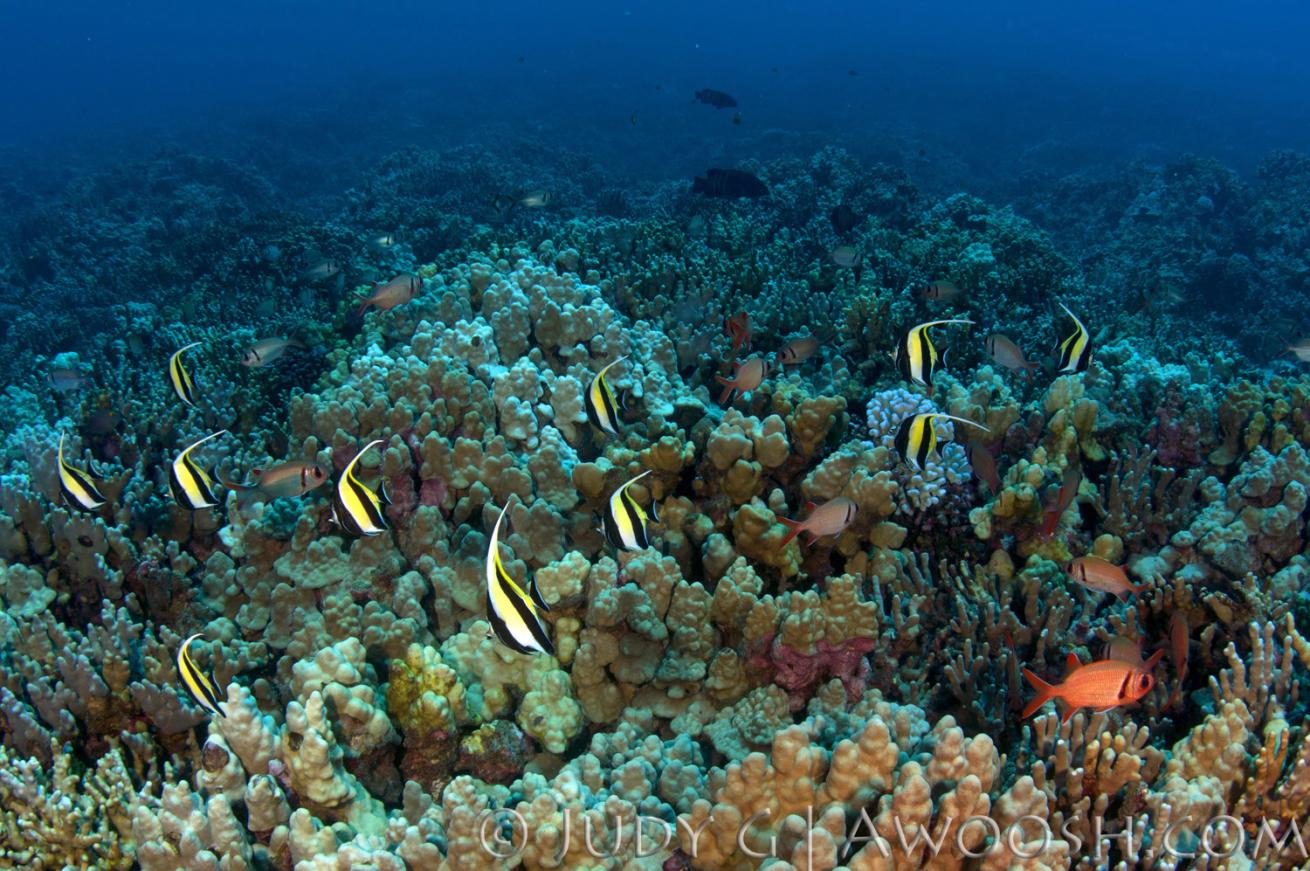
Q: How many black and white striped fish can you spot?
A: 11